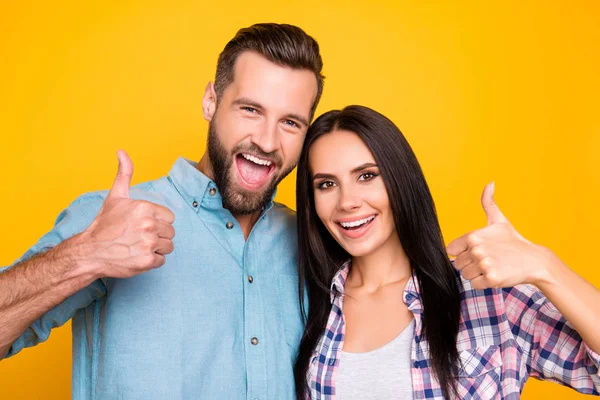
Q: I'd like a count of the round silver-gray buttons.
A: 5